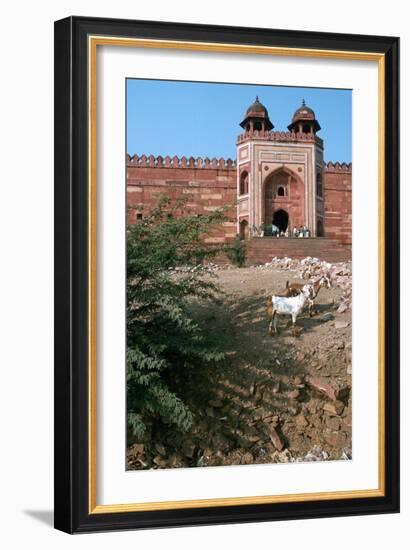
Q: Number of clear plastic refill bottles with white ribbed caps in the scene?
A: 0